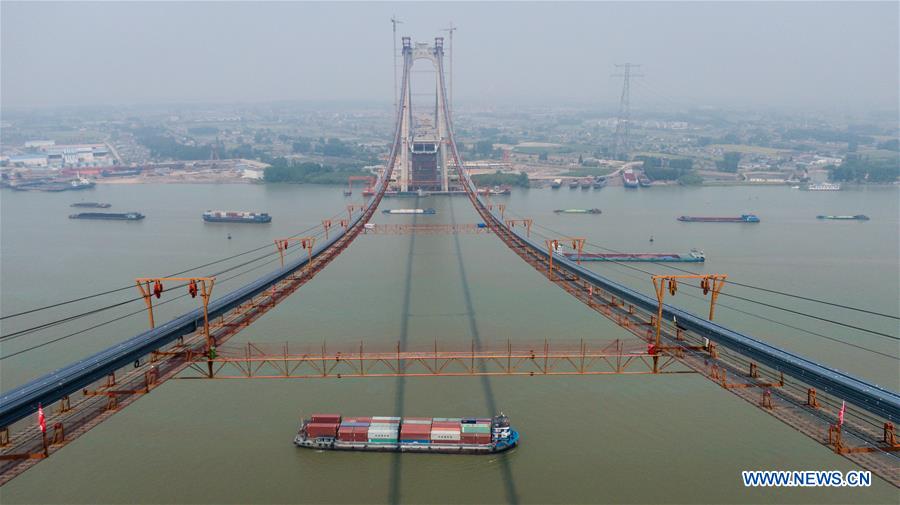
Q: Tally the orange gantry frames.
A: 8